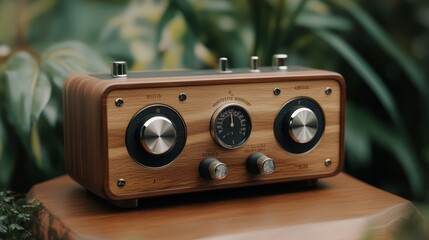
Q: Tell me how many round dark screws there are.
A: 6